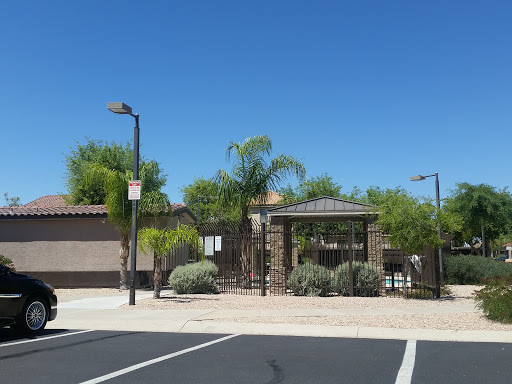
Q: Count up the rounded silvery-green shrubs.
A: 3